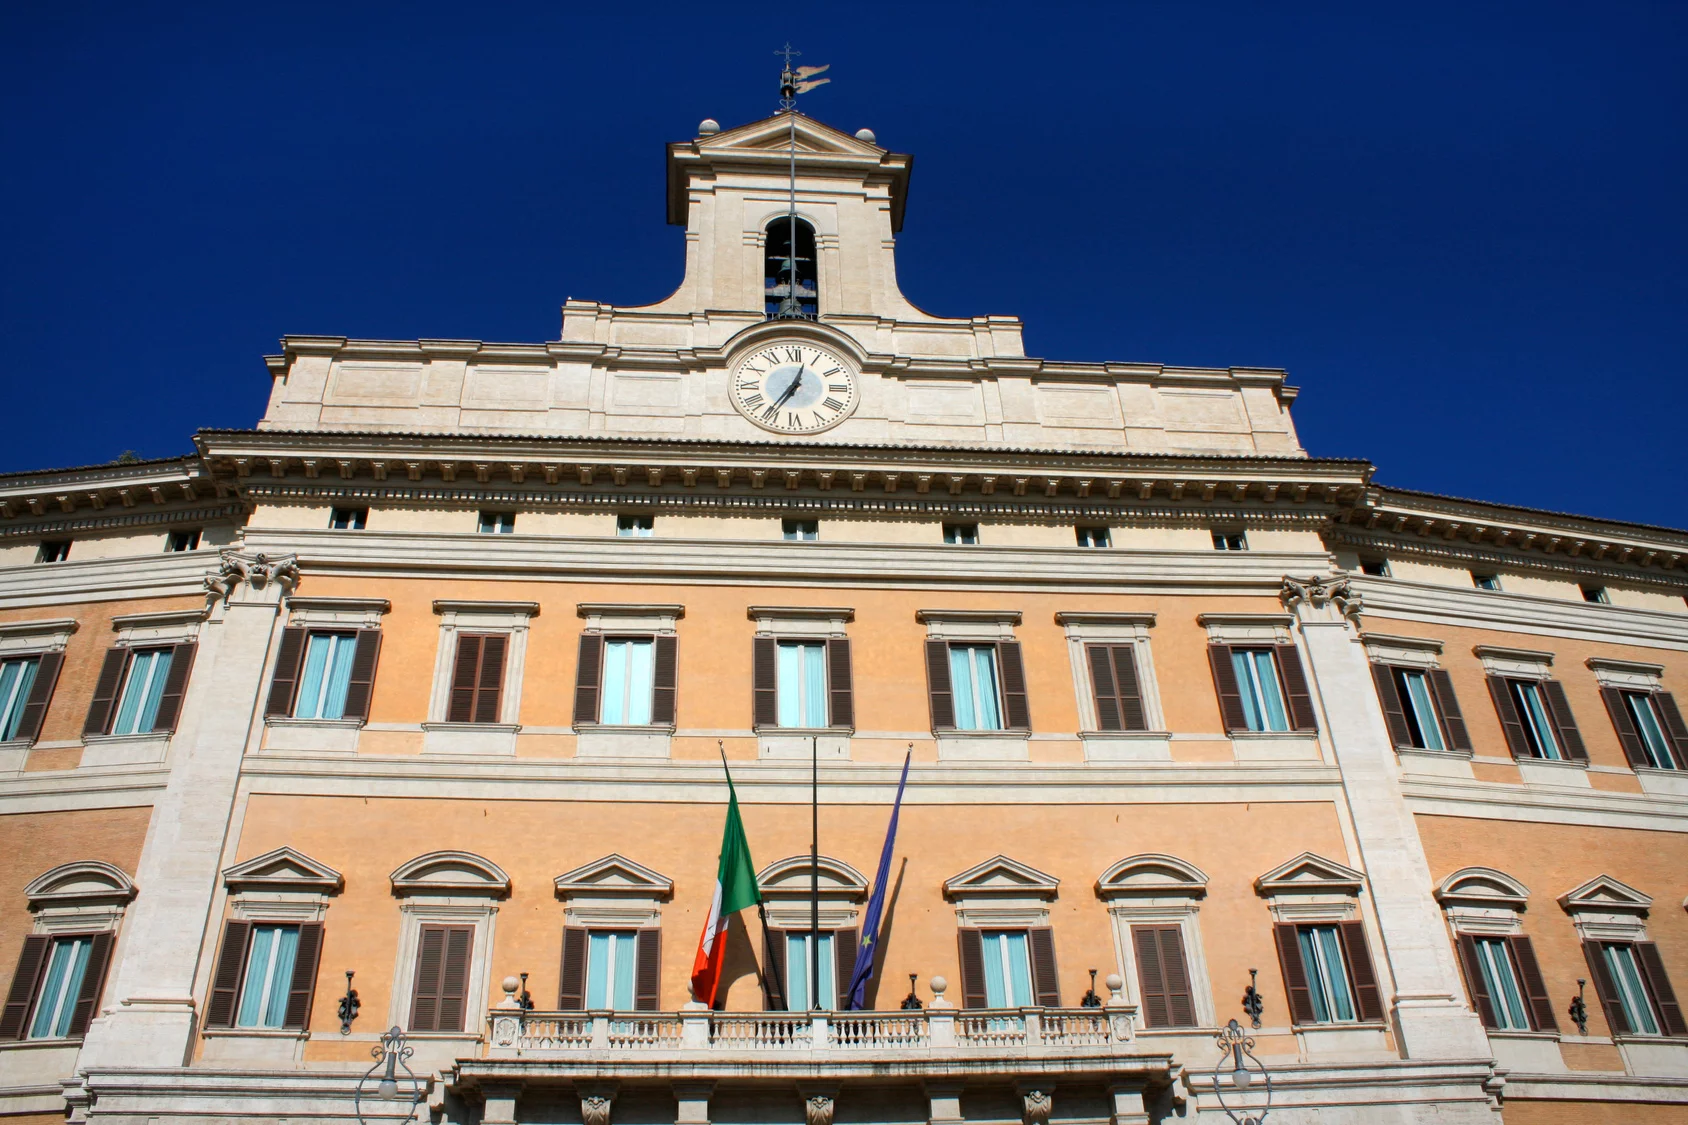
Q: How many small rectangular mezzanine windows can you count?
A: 12